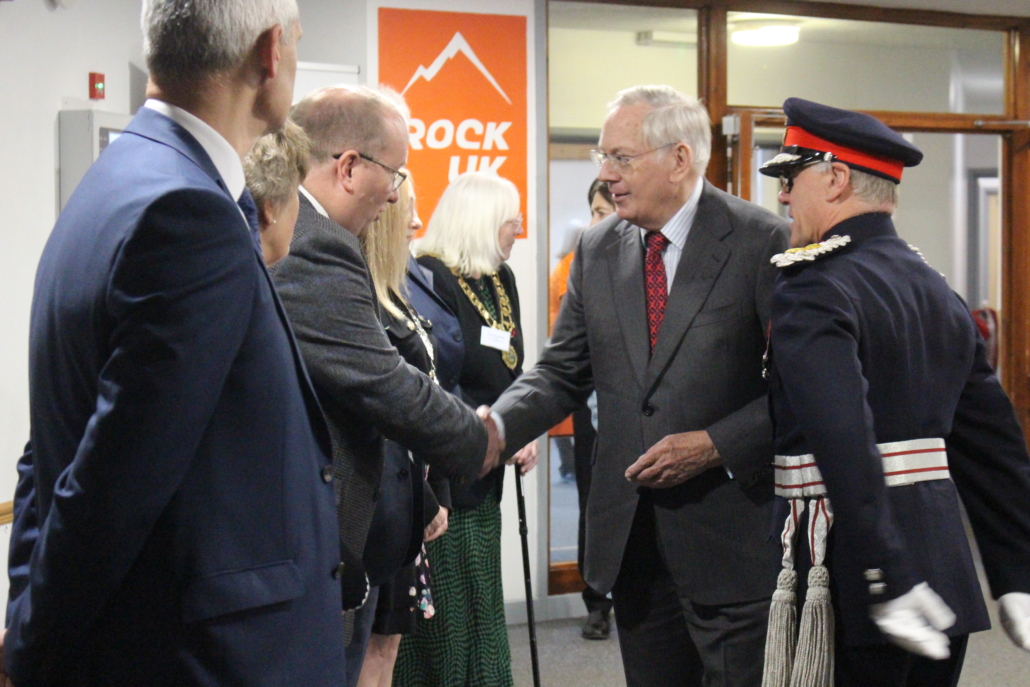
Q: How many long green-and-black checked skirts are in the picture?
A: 1